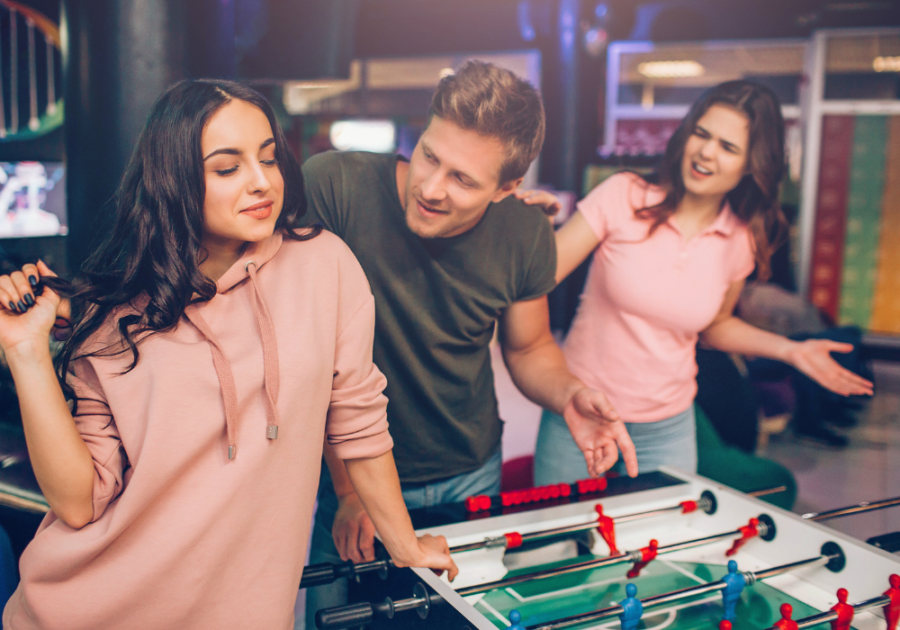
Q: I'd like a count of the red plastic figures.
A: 7